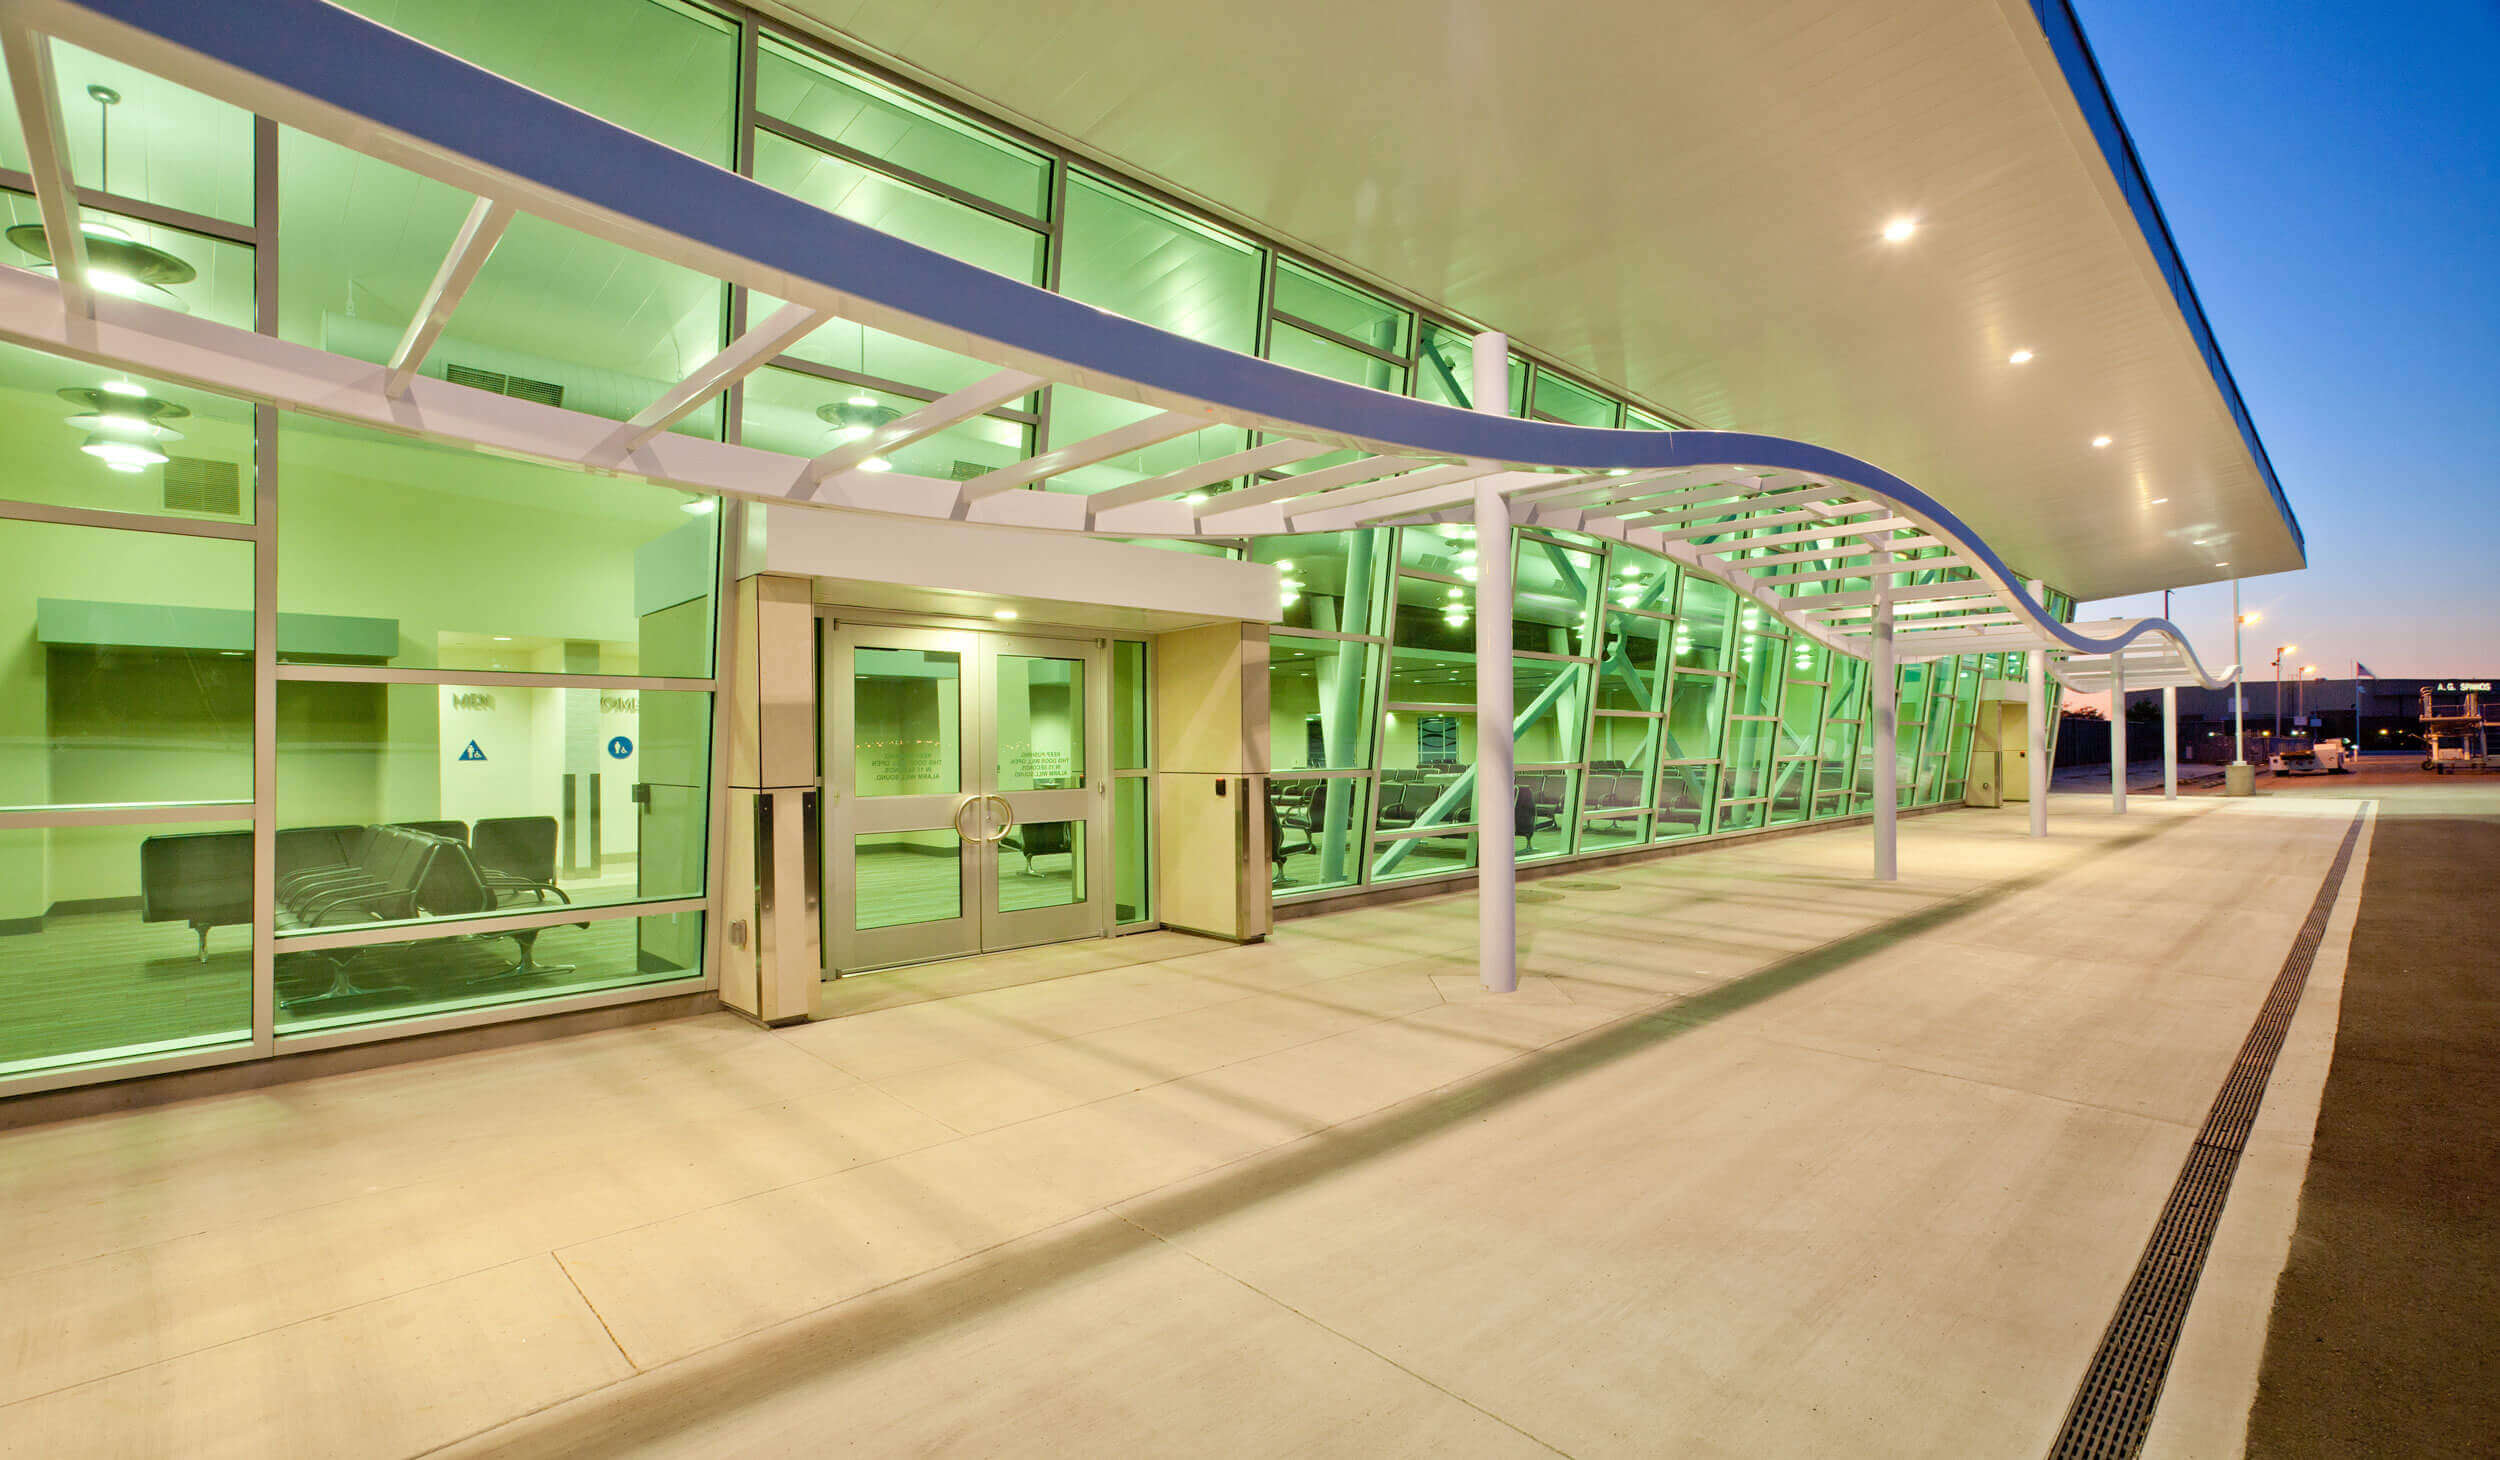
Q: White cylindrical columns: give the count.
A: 5